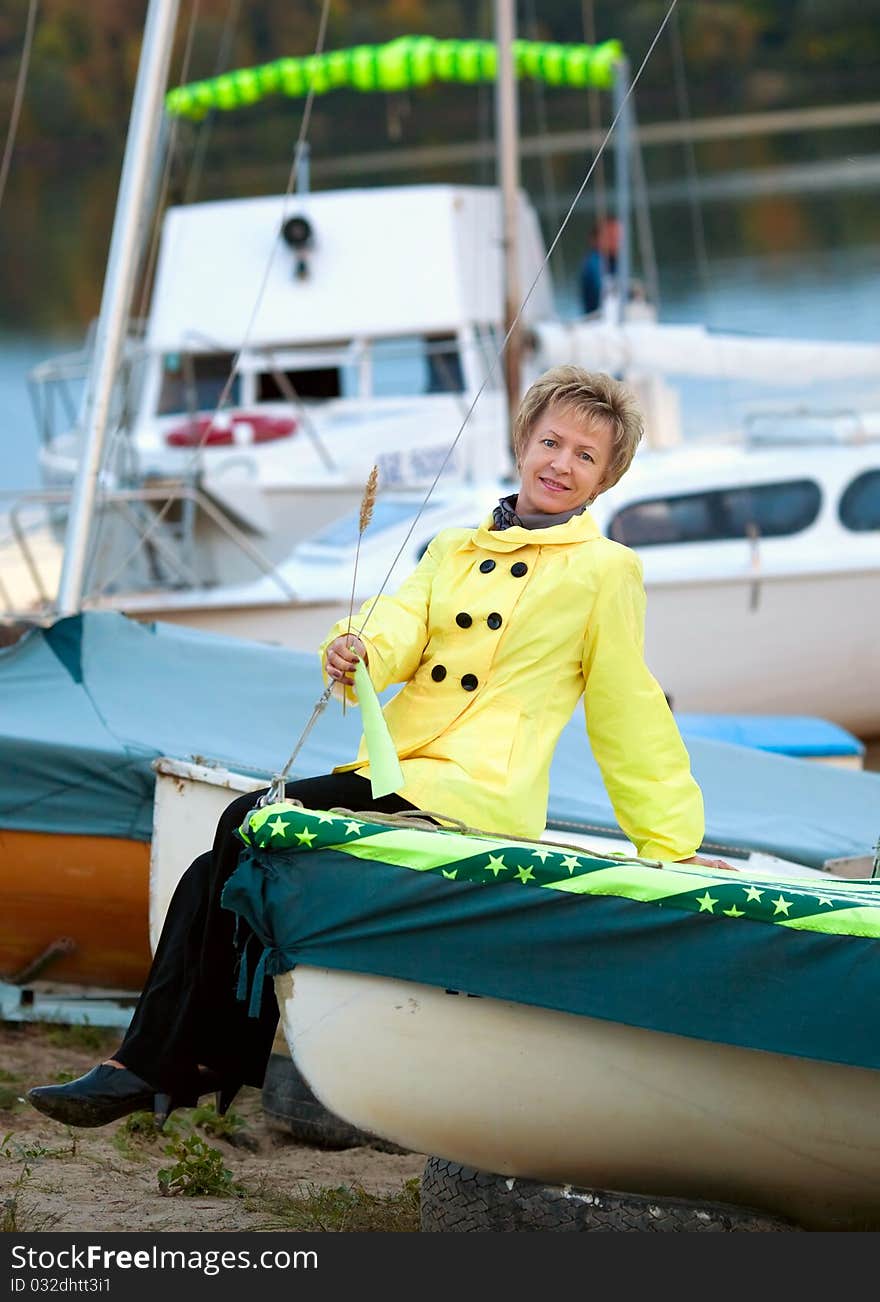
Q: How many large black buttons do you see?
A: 6